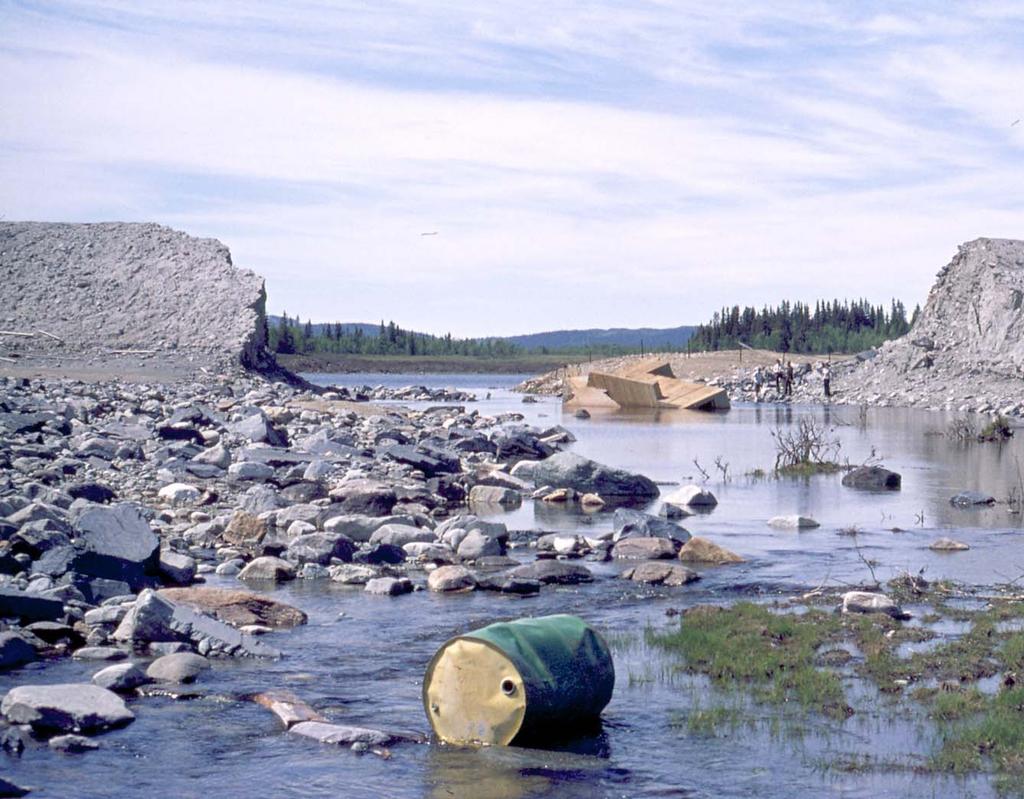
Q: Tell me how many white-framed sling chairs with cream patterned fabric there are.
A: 0